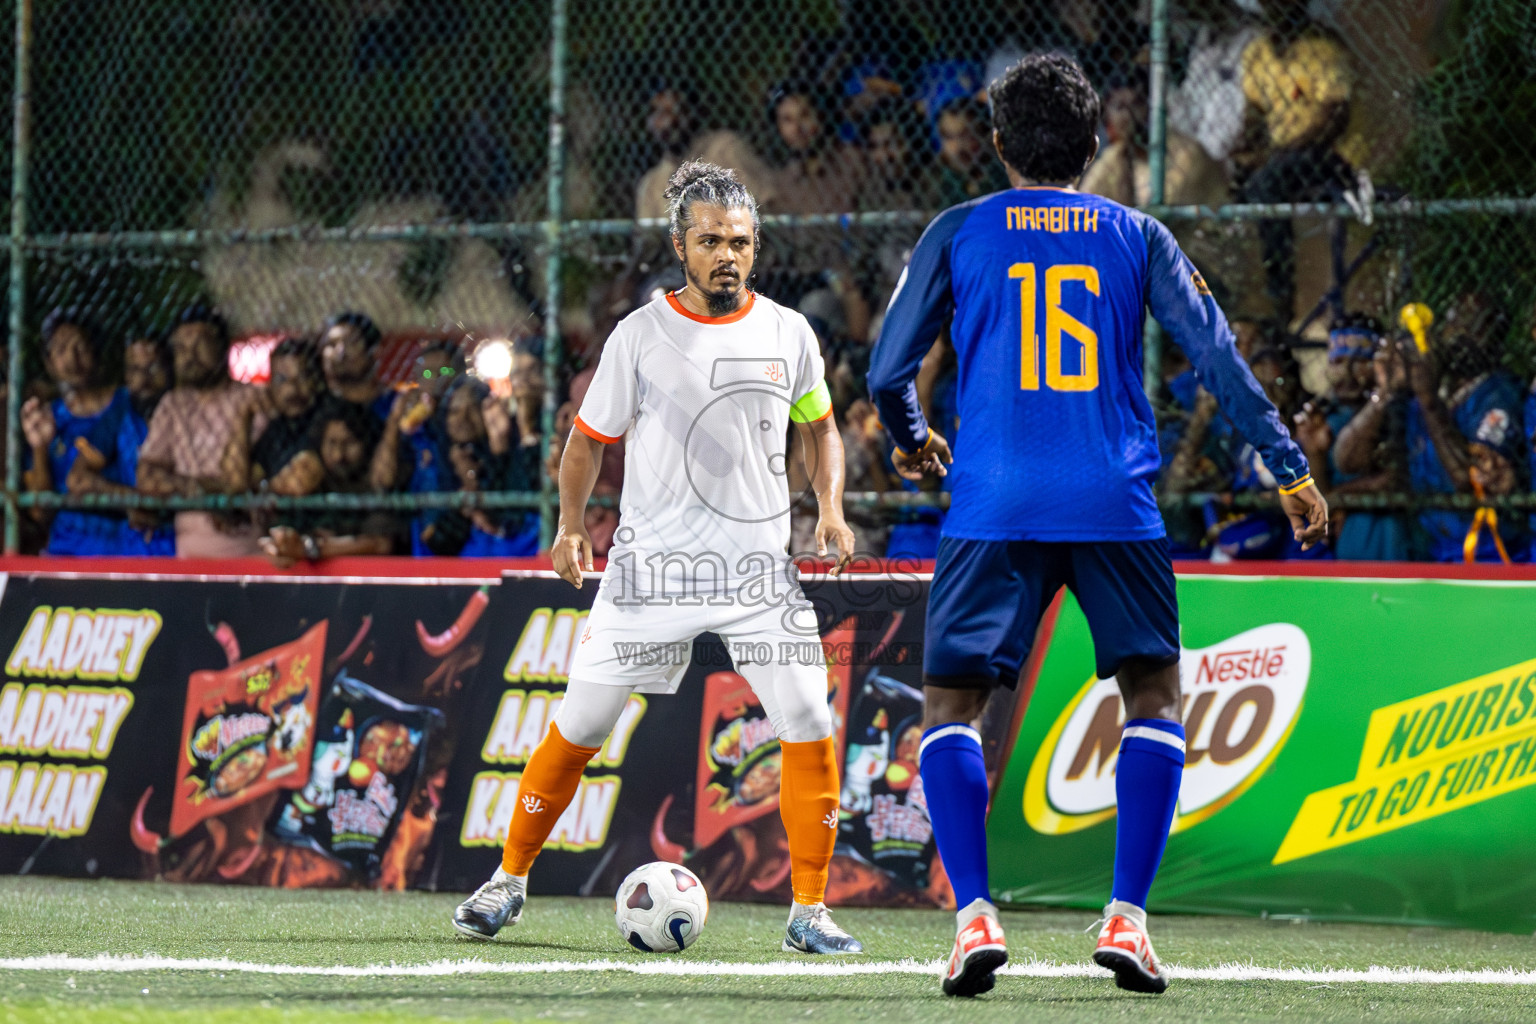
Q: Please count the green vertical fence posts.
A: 3